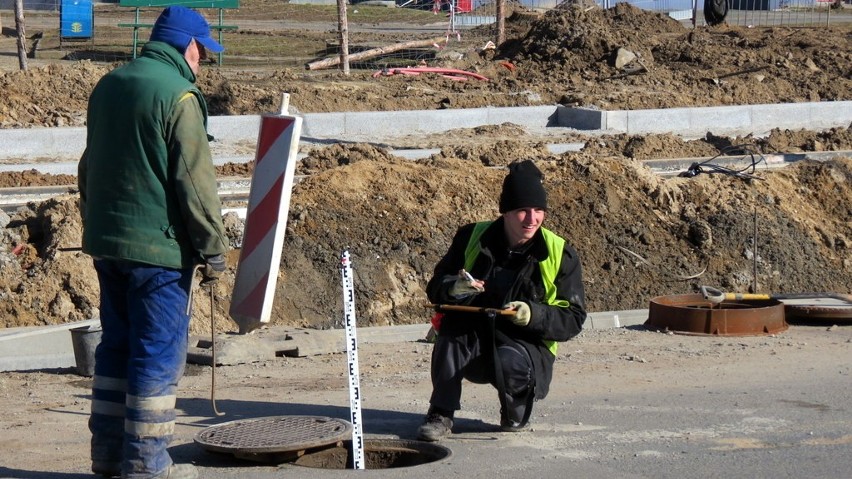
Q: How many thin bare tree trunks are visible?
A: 3